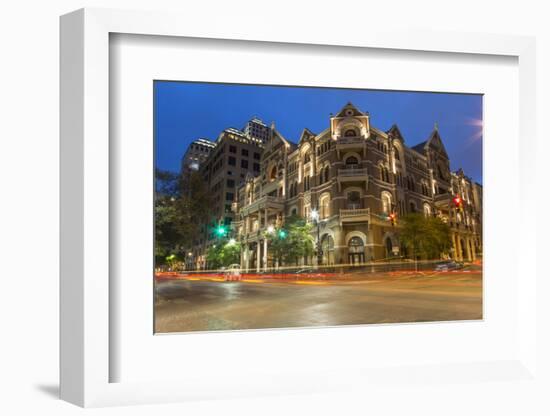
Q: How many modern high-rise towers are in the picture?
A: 3